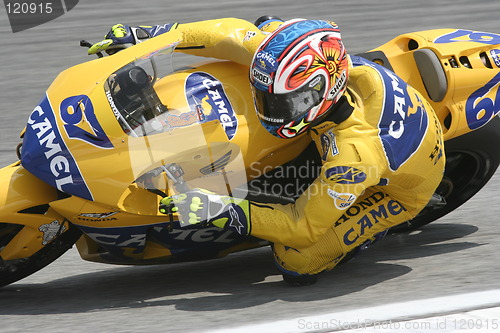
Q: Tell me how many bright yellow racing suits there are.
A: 1